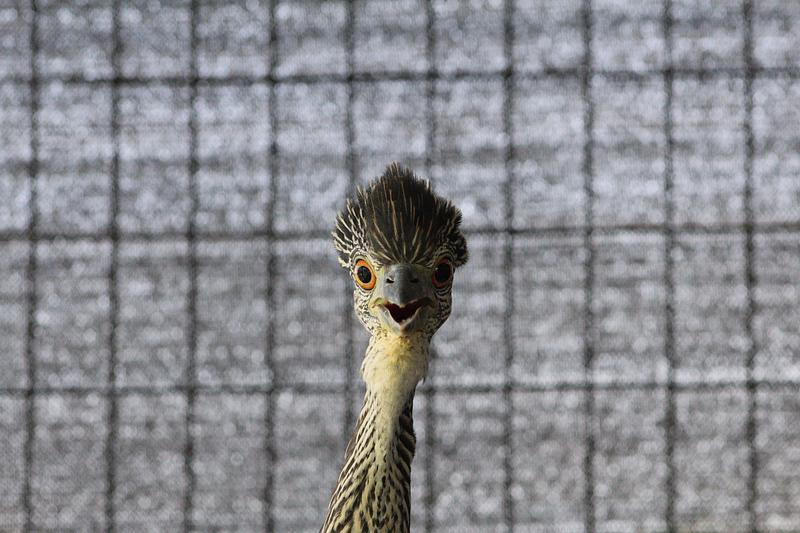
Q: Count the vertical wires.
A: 10